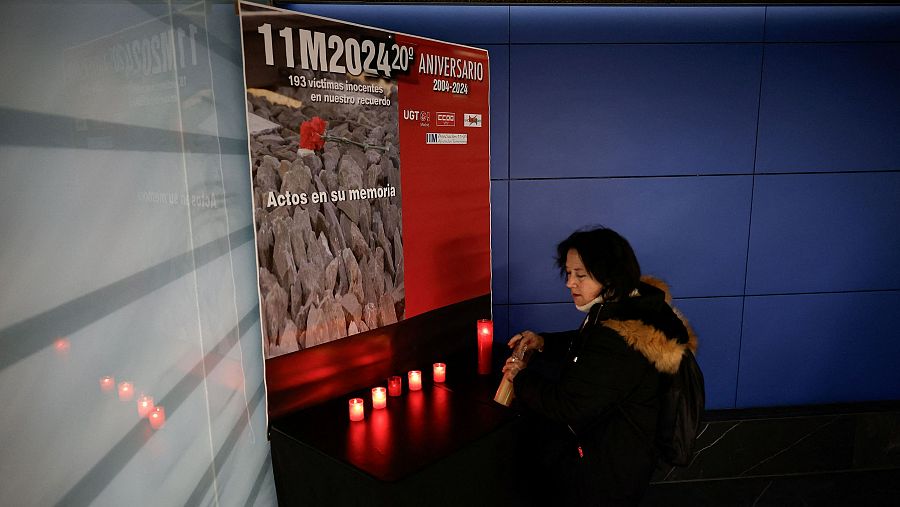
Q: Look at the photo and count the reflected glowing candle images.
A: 5